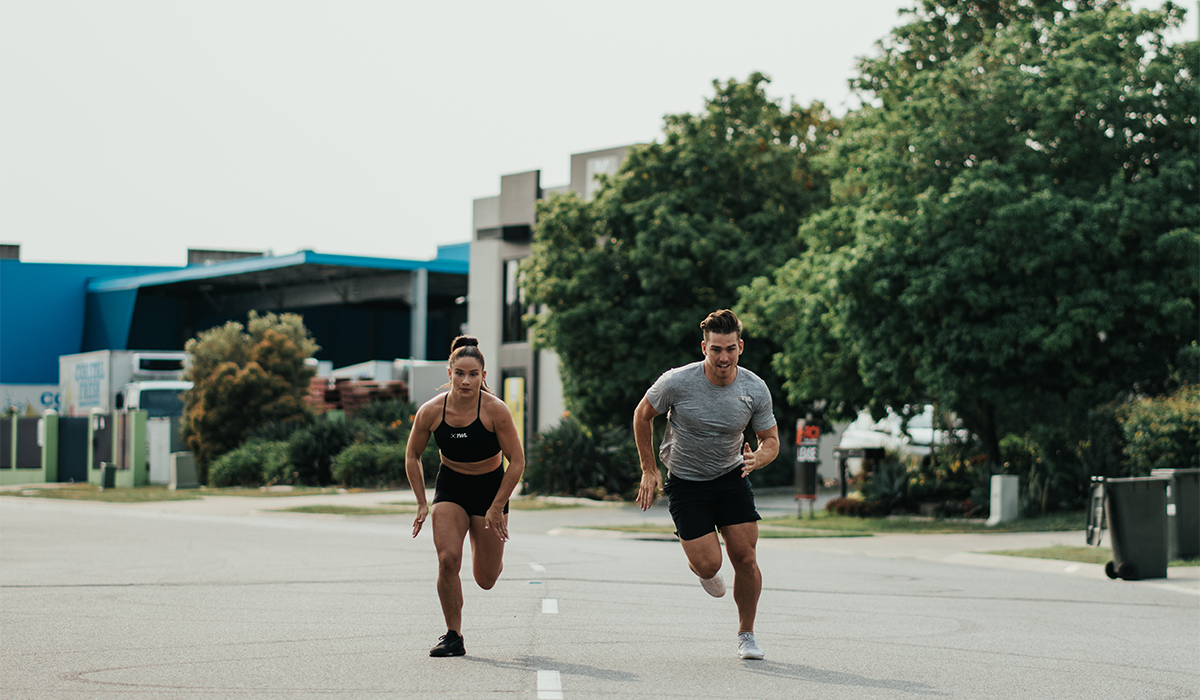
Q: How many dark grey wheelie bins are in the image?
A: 2